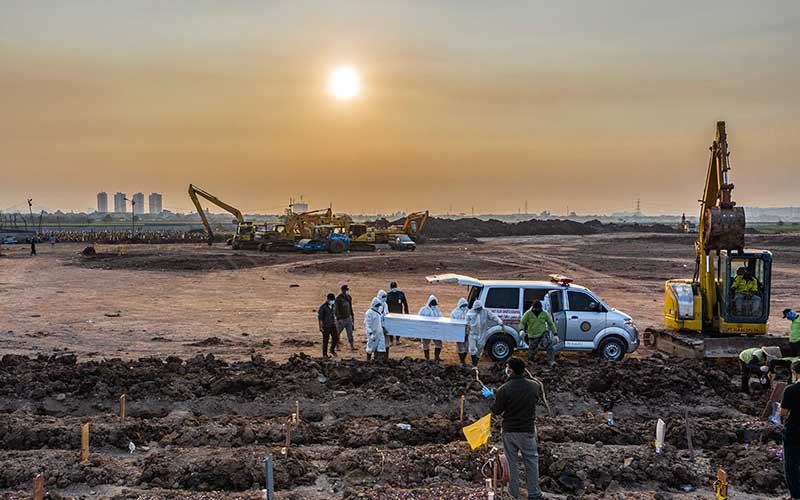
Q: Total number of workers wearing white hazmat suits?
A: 5